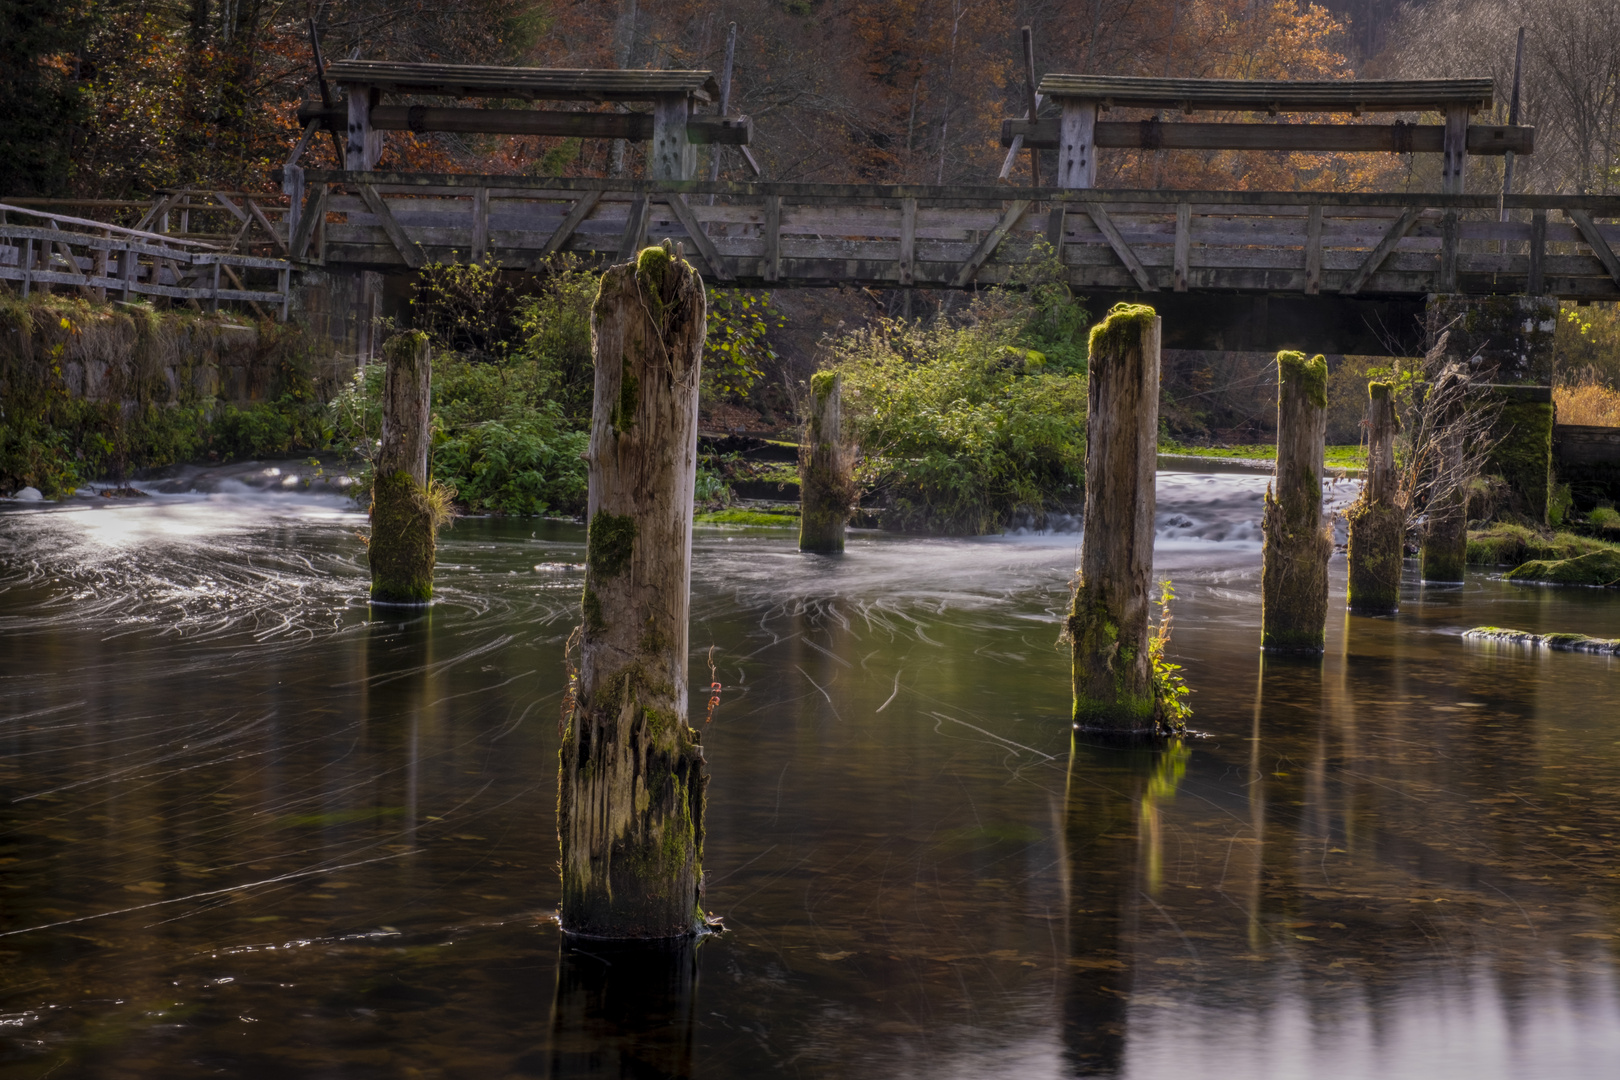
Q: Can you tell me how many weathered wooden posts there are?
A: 7